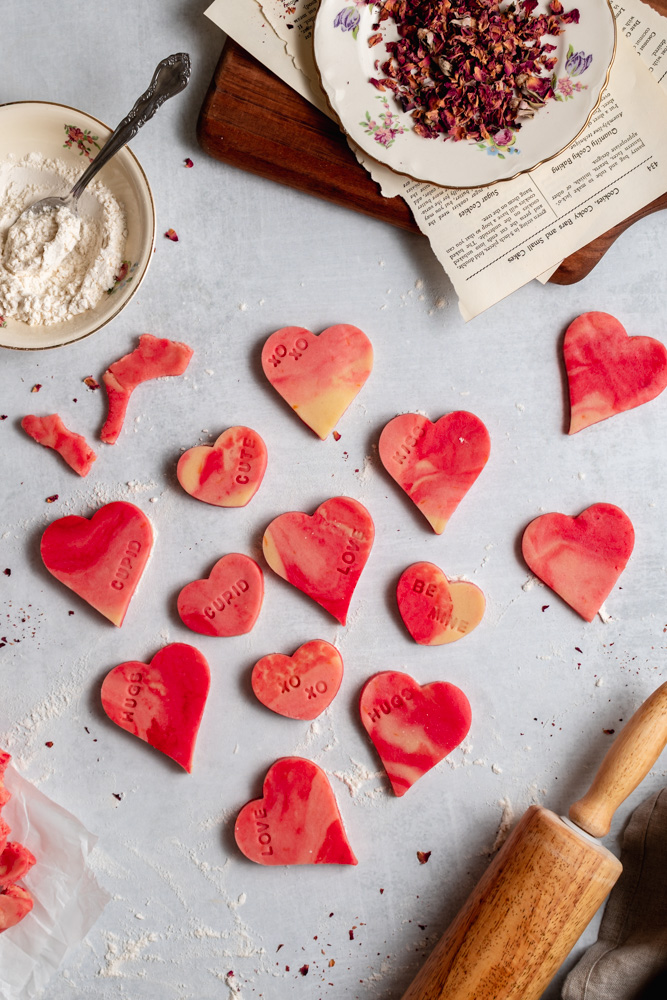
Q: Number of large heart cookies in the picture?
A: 9